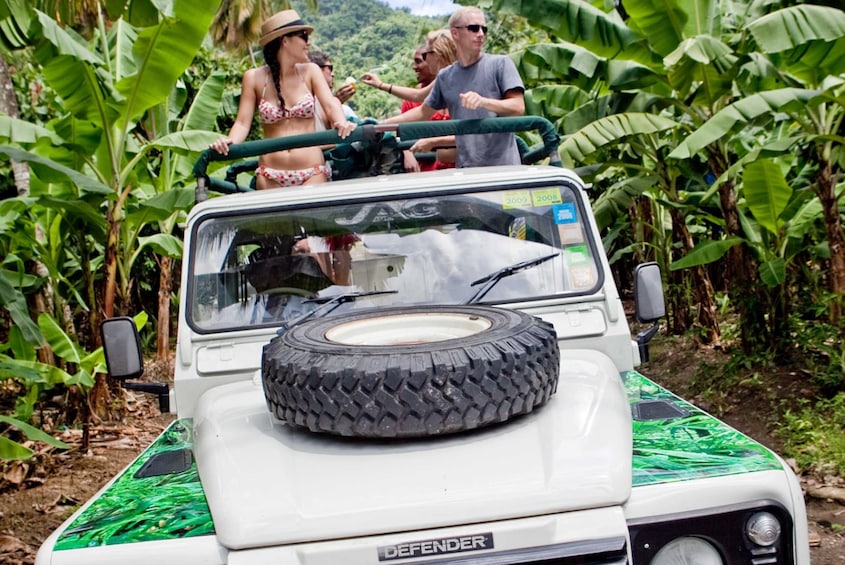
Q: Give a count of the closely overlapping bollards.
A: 0